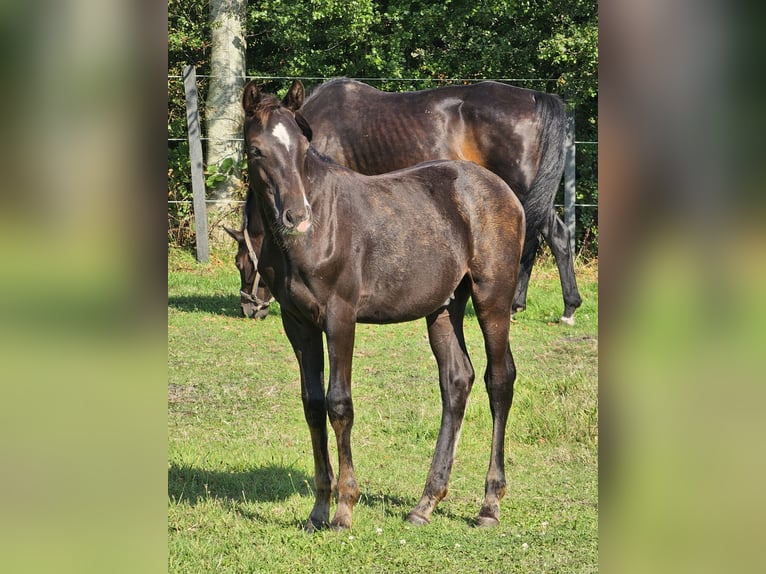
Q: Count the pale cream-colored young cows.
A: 0